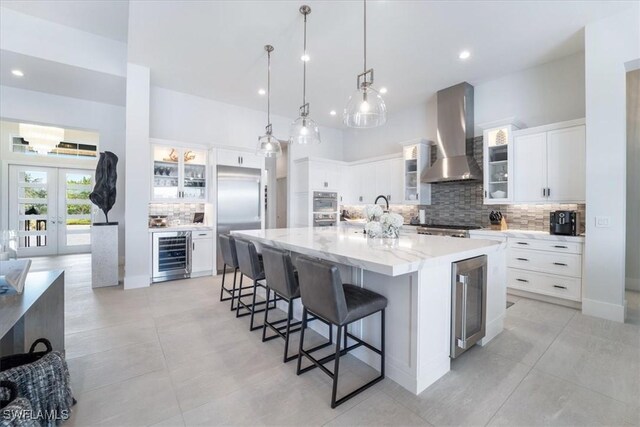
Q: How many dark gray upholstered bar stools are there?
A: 4